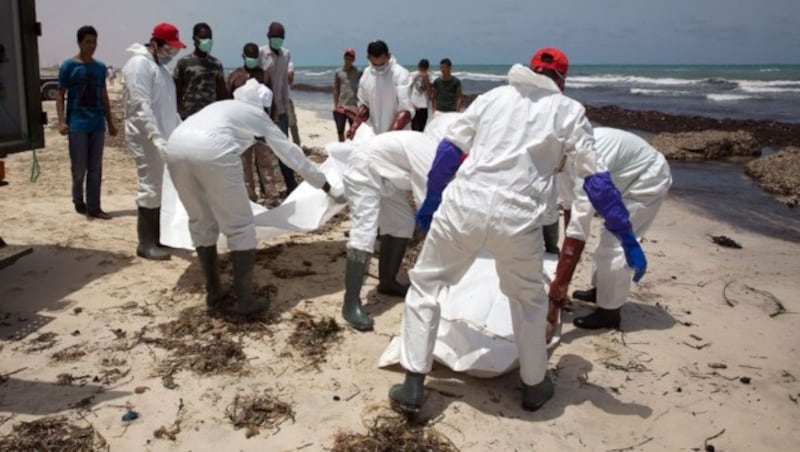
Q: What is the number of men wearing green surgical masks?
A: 3